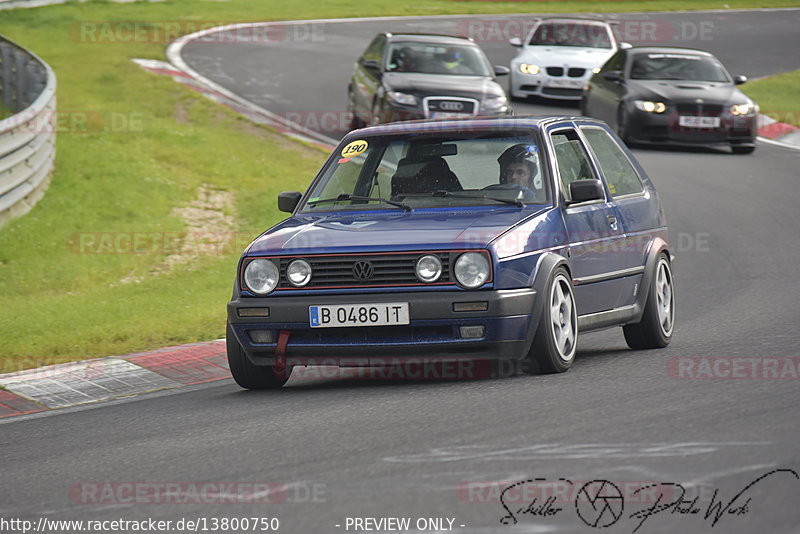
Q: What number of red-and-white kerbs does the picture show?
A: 3